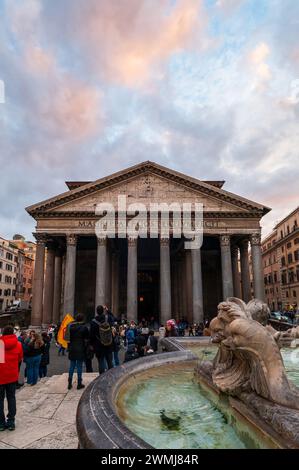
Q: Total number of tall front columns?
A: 8